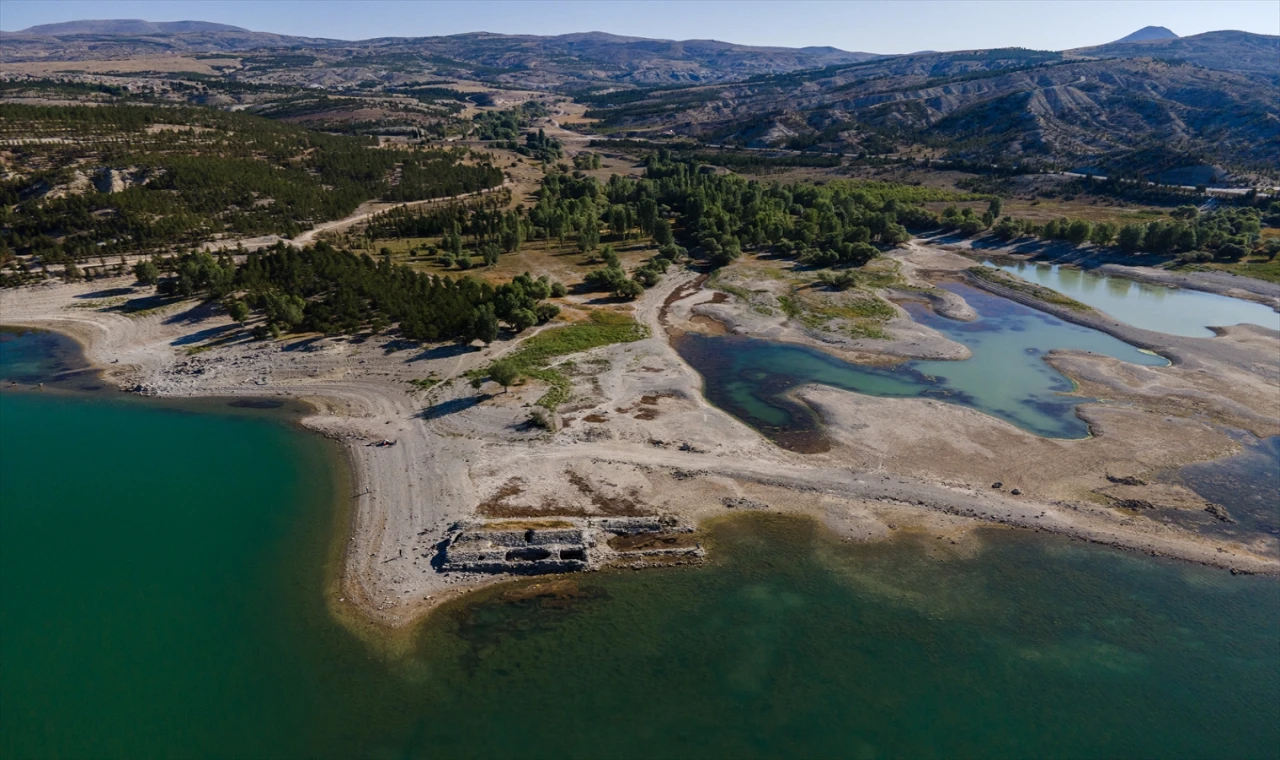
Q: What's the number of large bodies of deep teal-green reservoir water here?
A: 1